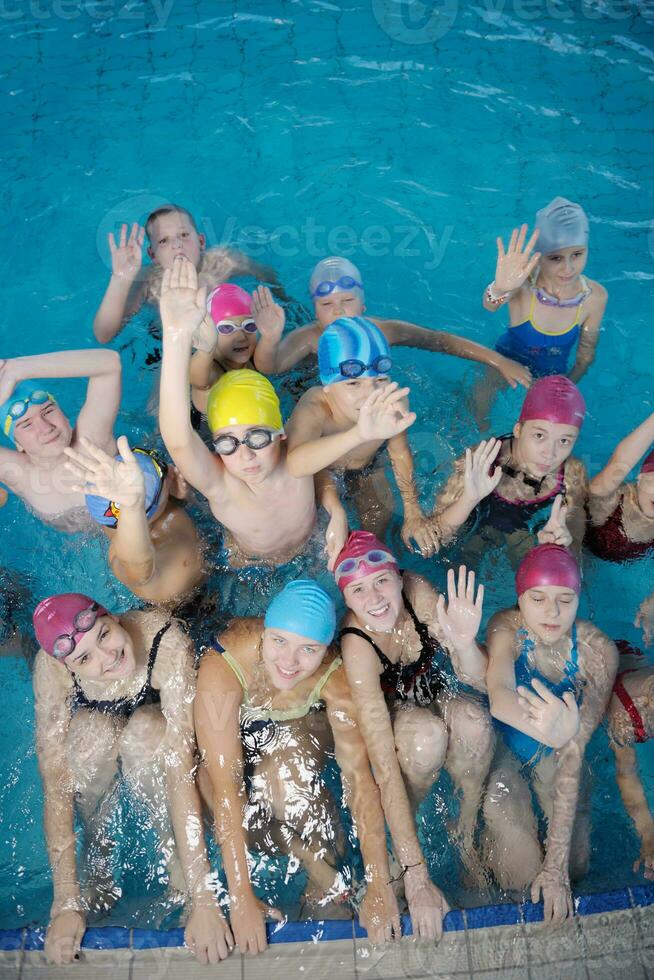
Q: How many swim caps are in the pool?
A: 13